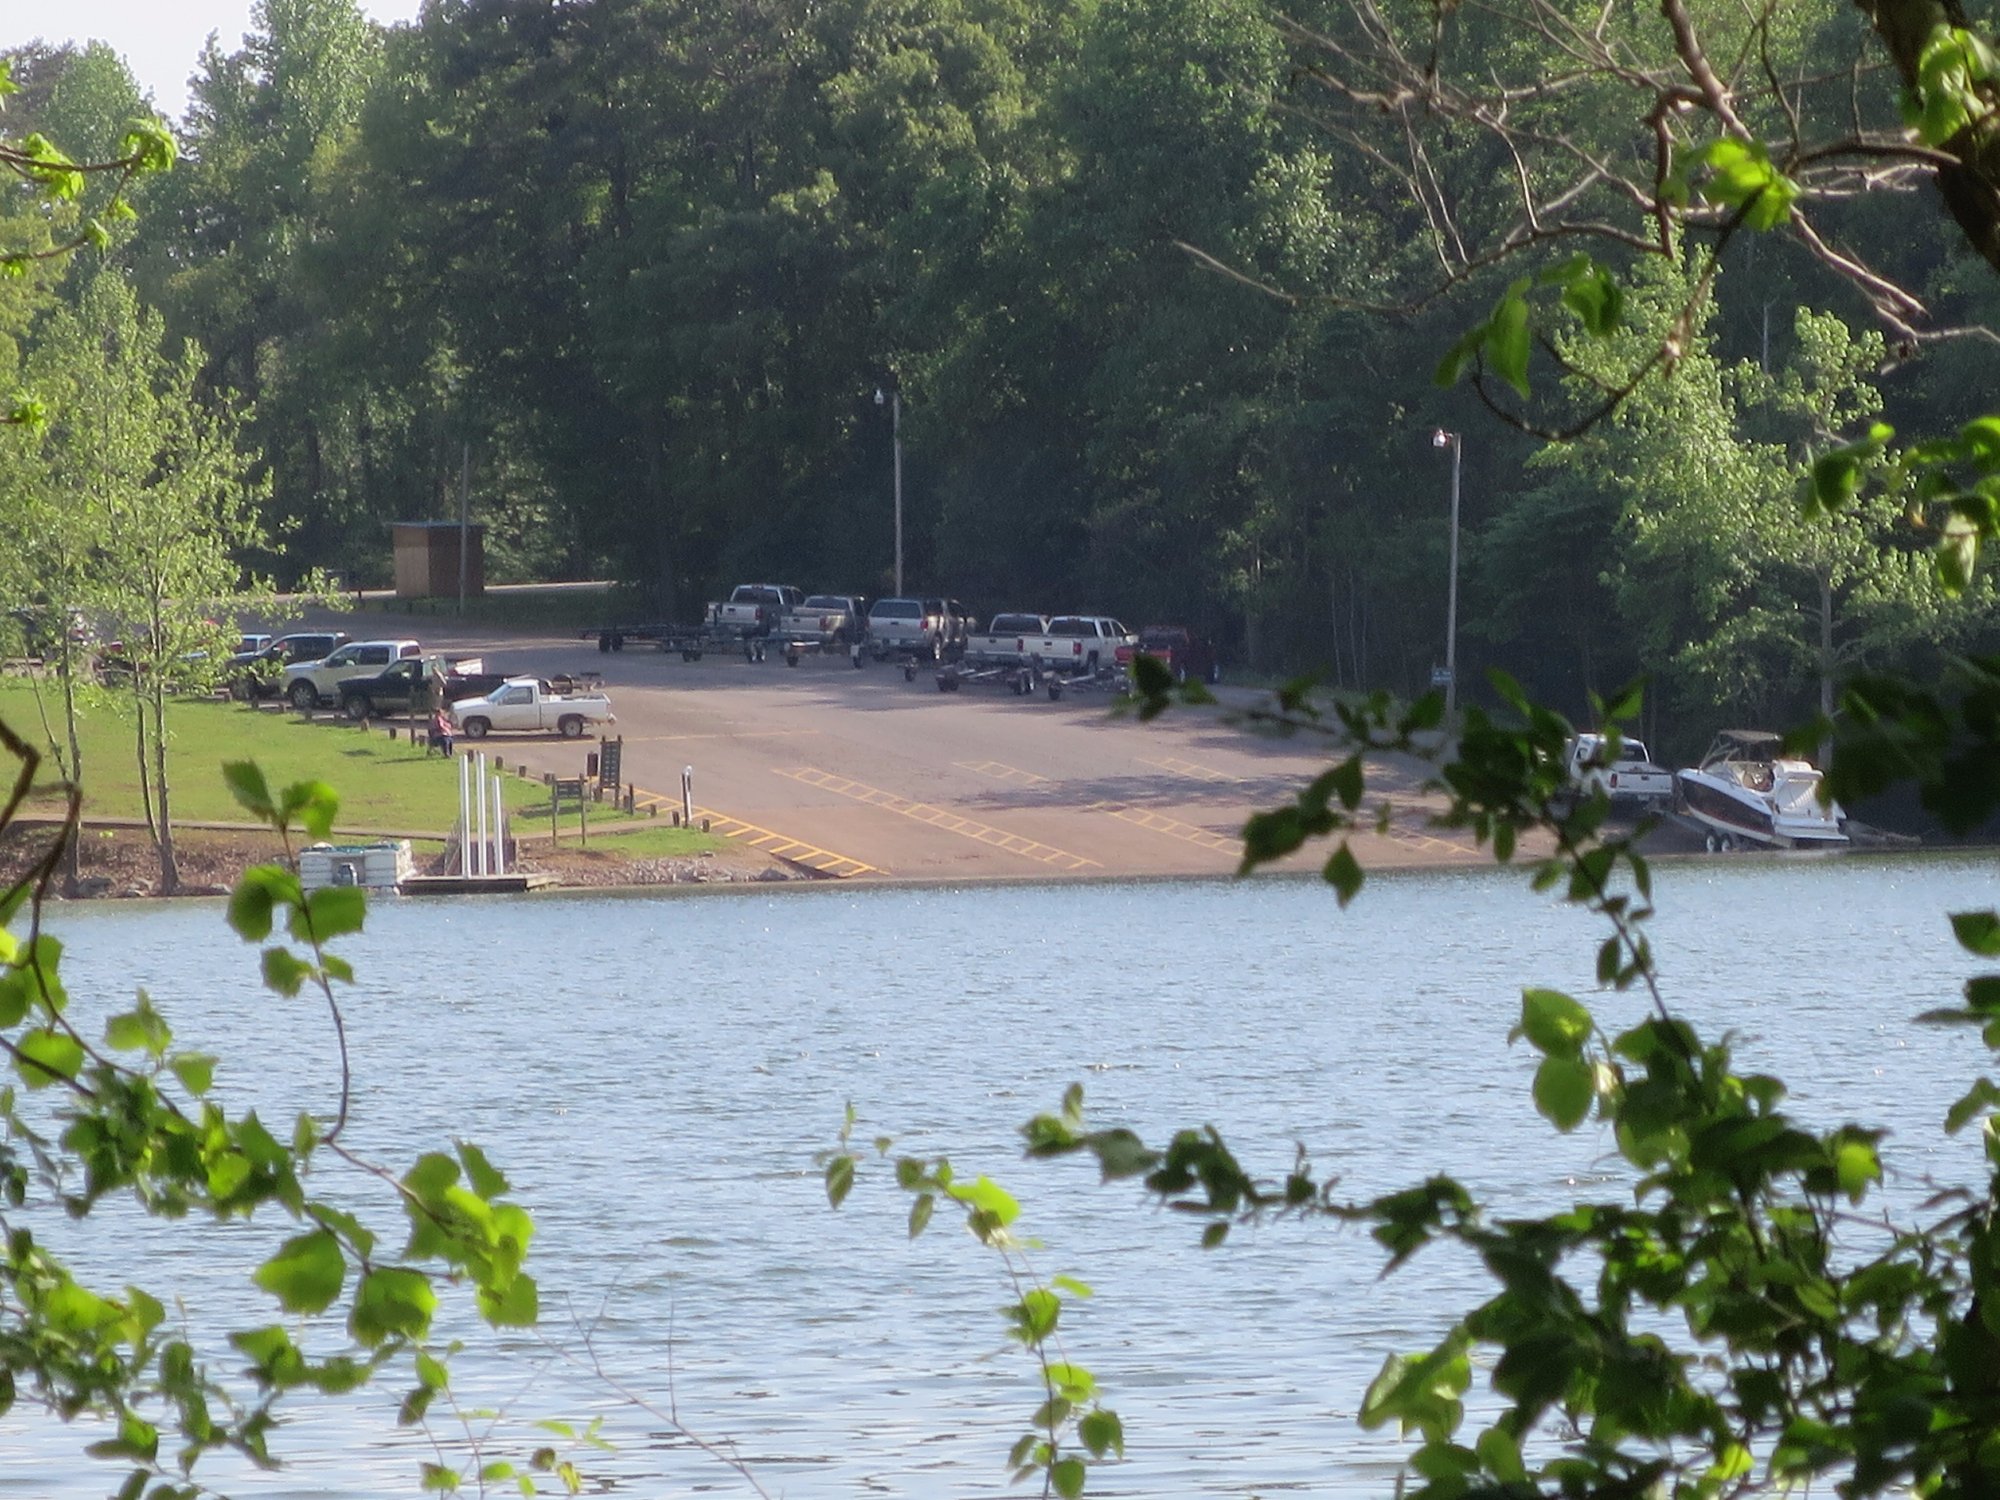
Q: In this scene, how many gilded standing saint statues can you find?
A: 0